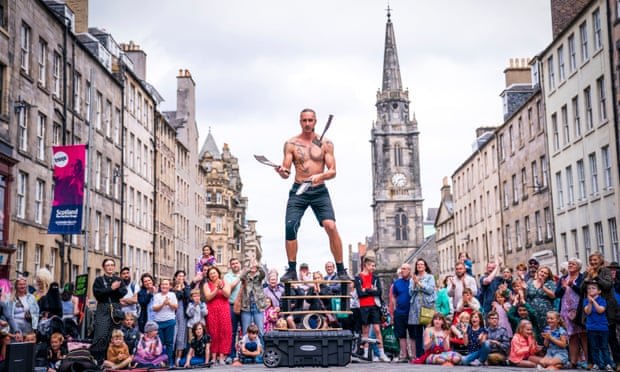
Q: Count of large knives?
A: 3